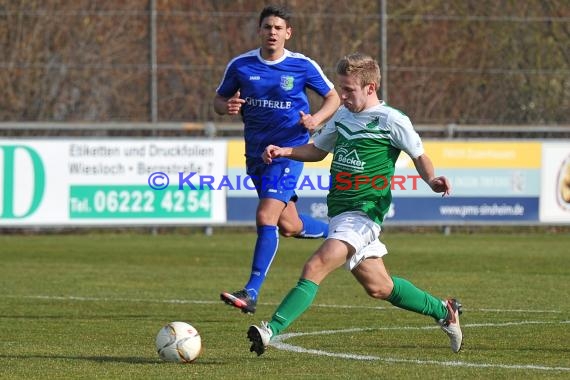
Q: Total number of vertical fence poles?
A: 2